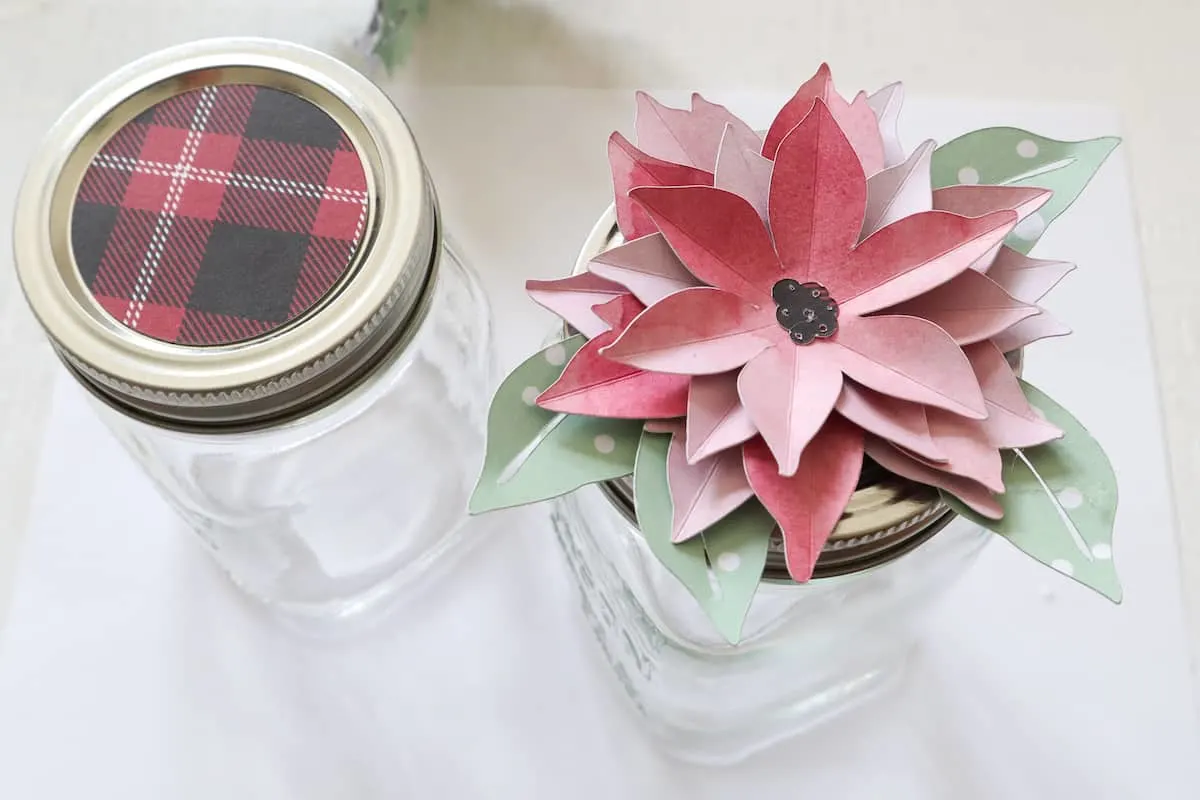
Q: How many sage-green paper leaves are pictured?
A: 4